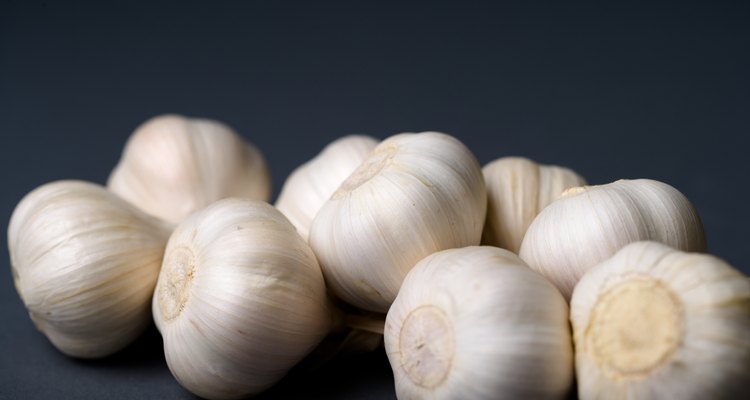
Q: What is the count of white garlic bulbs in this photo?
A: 9